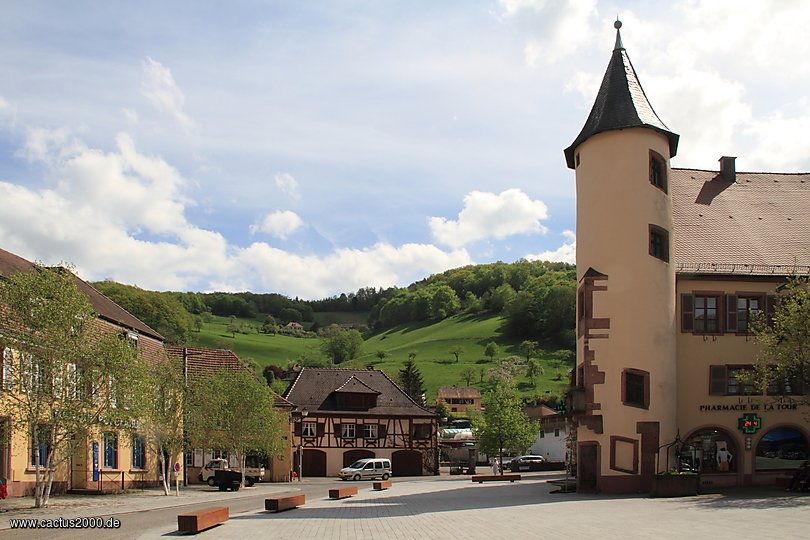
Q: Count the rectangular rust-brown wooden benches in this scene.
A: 5